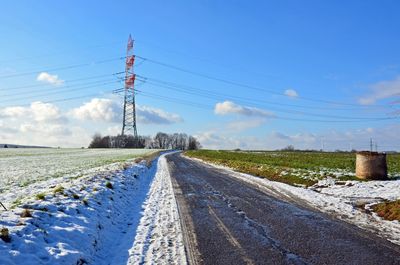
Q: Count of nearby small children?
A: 0